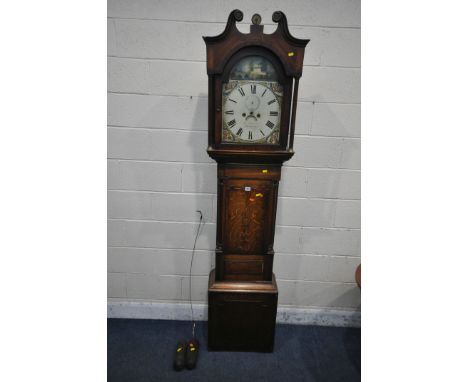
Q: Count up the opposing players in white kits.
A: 0